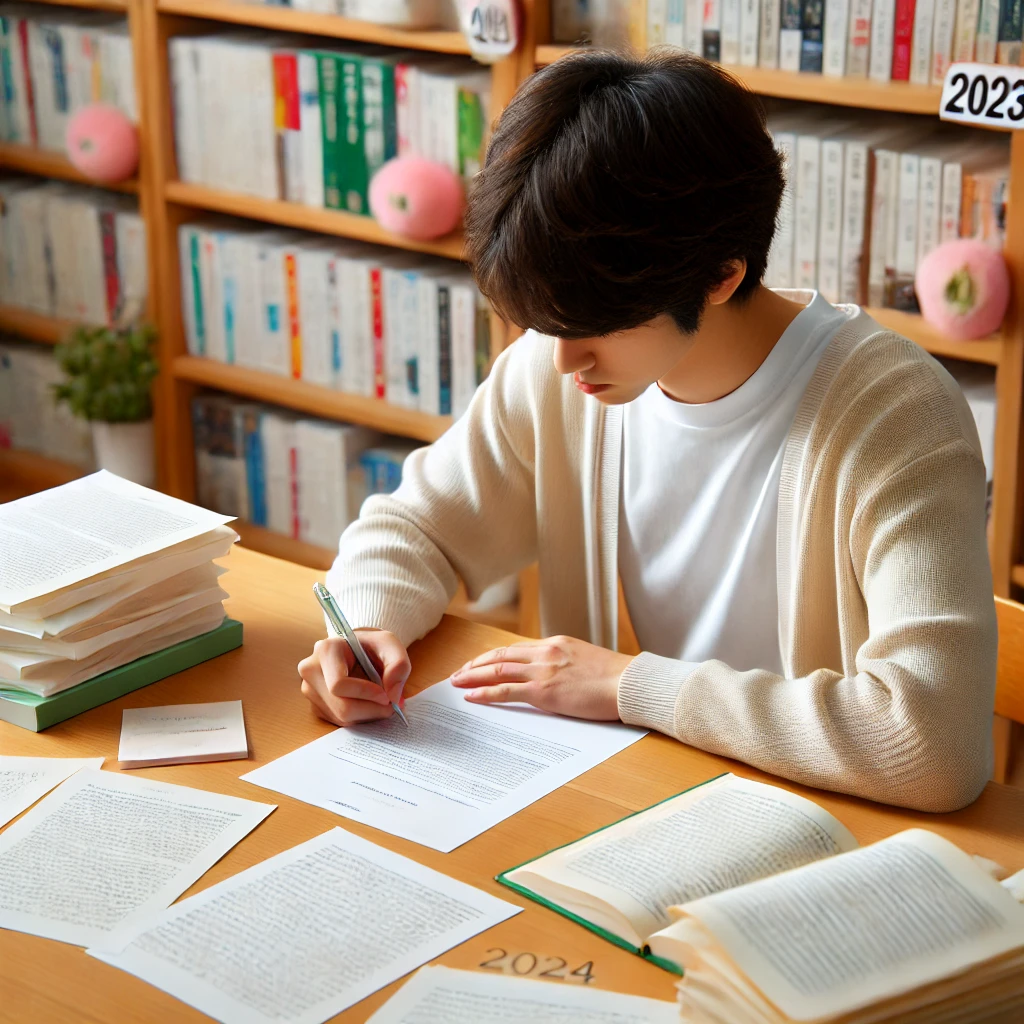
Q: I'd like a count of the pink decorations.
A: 3